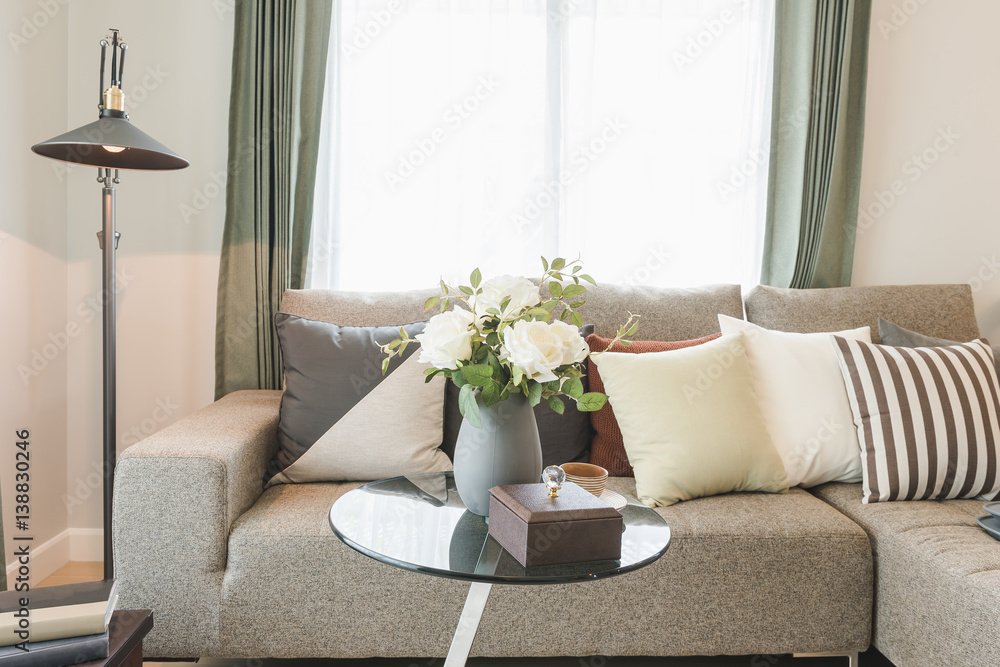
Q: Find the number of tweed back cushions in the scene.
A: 3